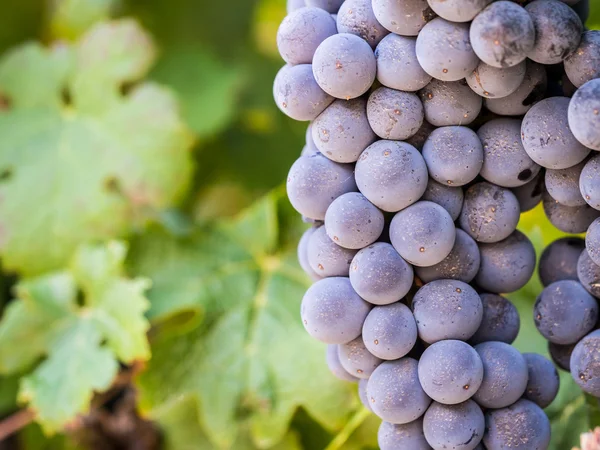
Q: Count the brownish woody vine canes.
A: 1